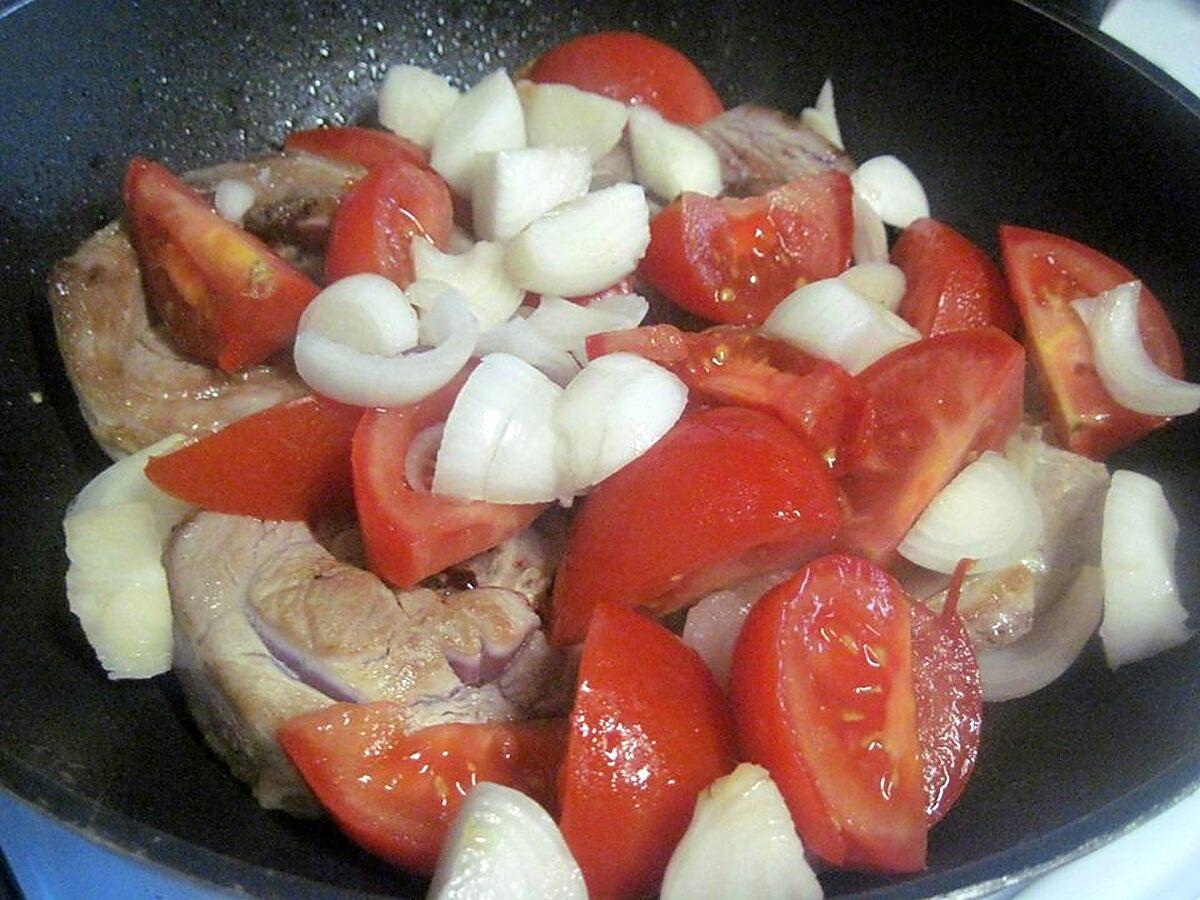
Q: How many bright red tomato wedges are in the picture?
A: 15